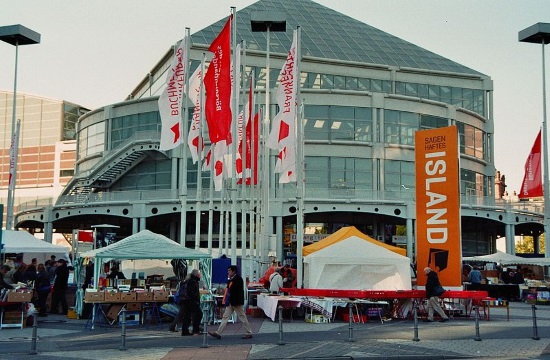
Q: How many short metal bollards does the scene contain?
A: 8